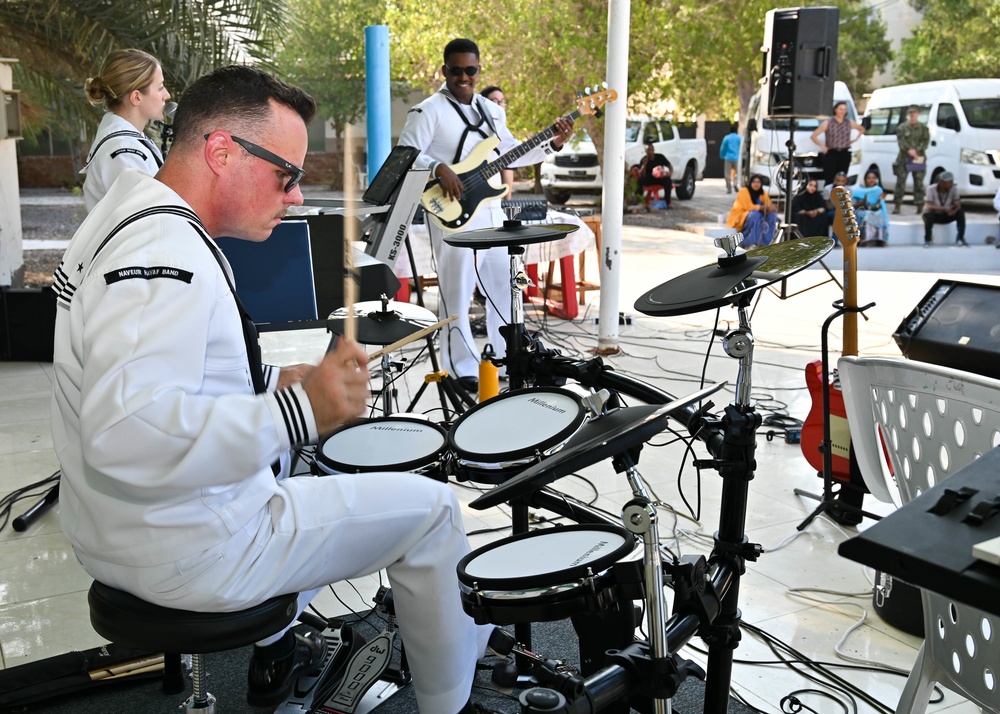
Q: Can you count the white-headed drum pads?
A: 3